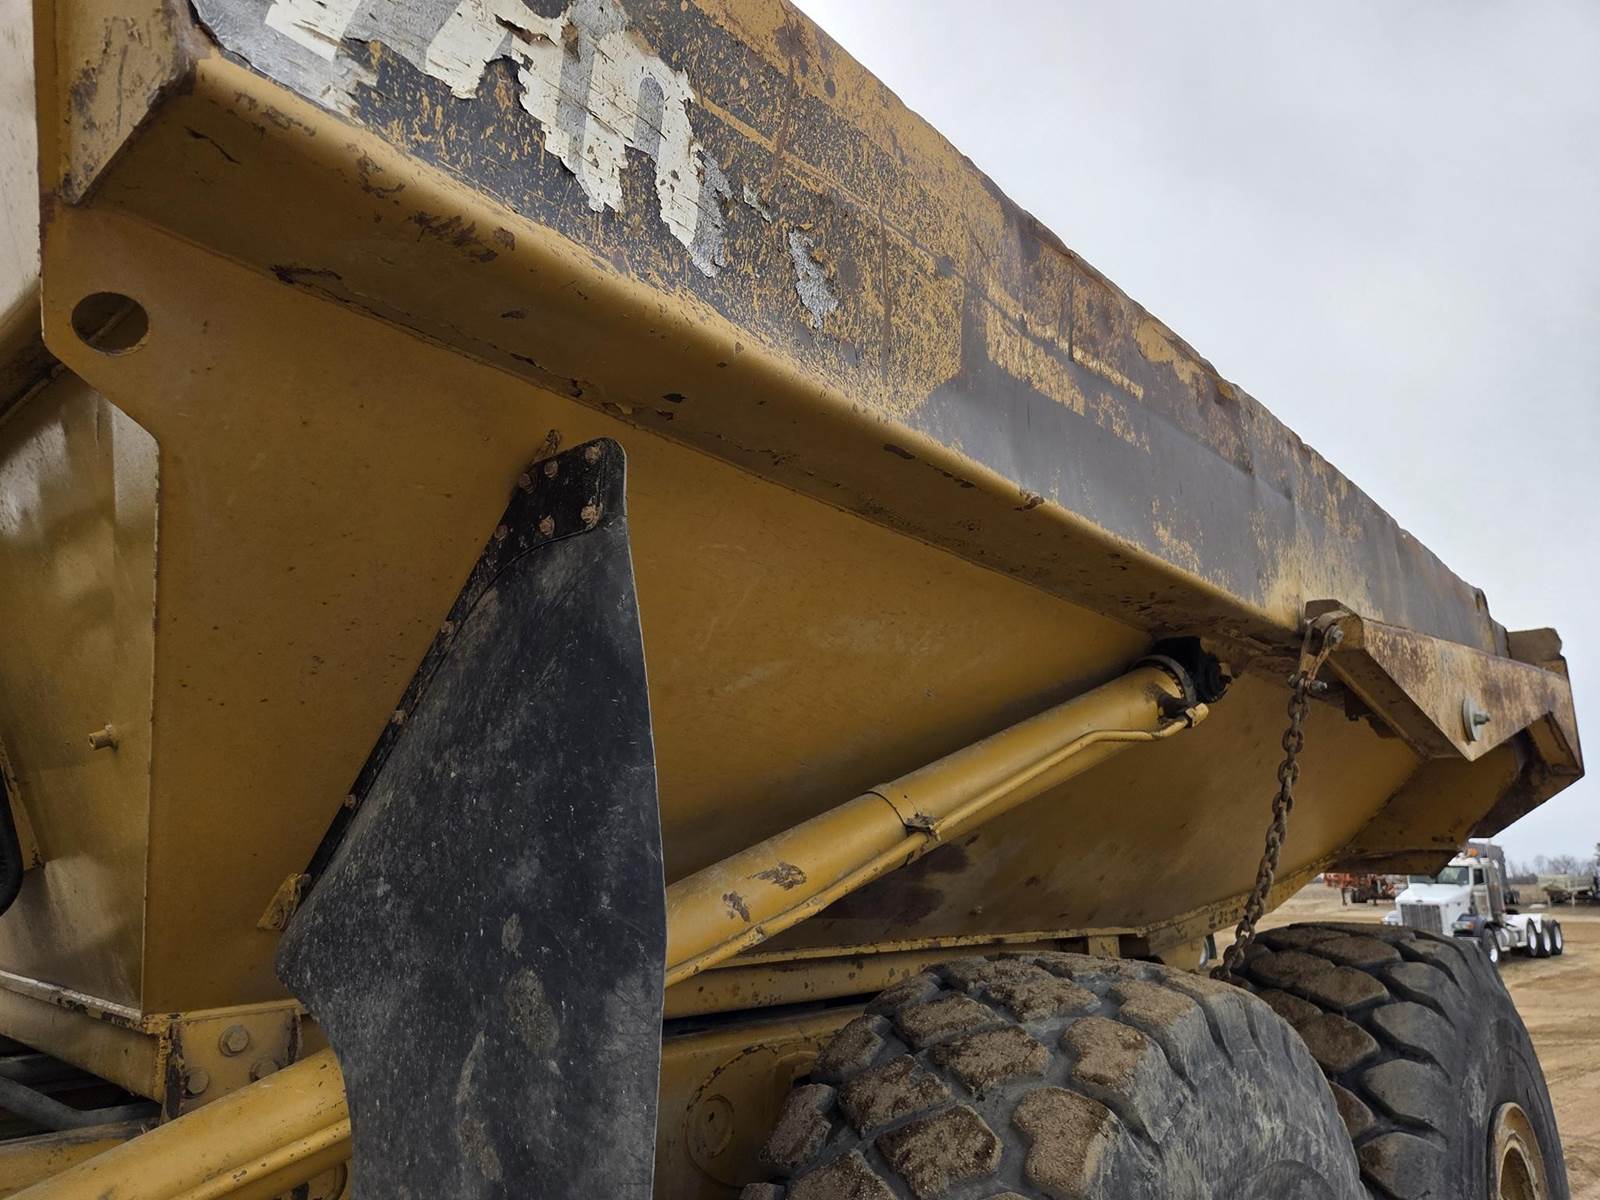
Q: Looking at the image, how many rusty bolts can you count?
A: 9